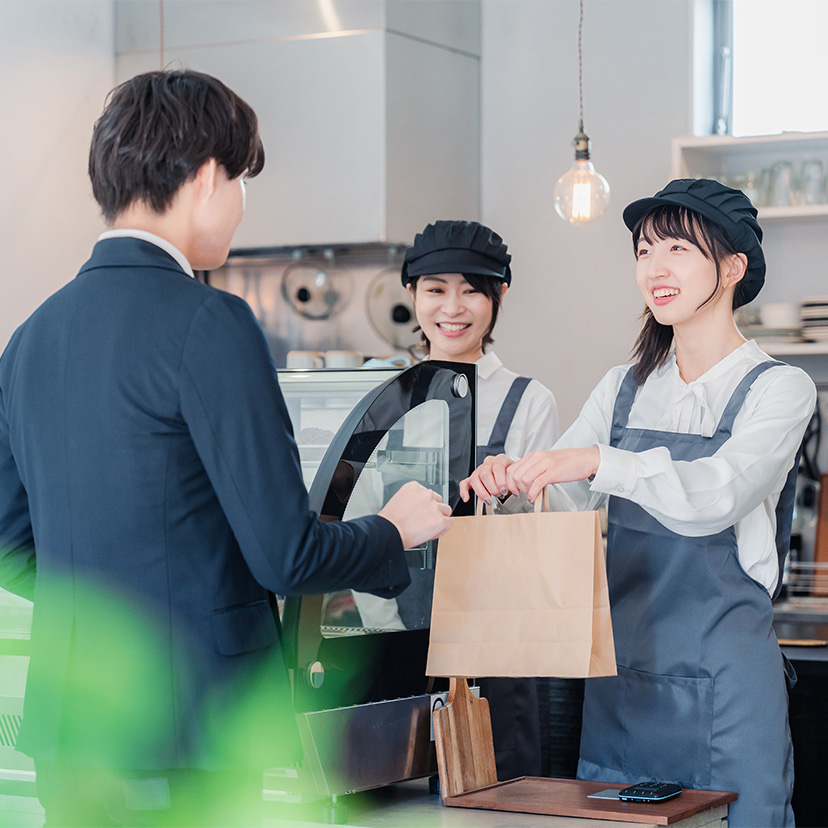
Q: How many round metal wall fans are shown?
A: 0